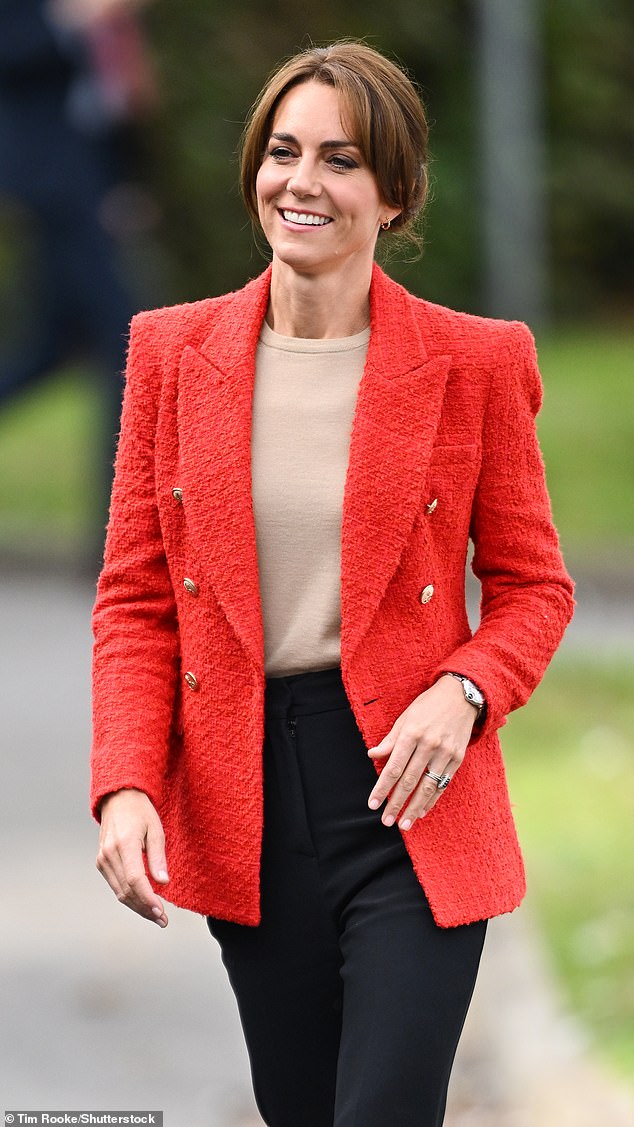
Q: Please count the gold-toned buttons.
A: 5